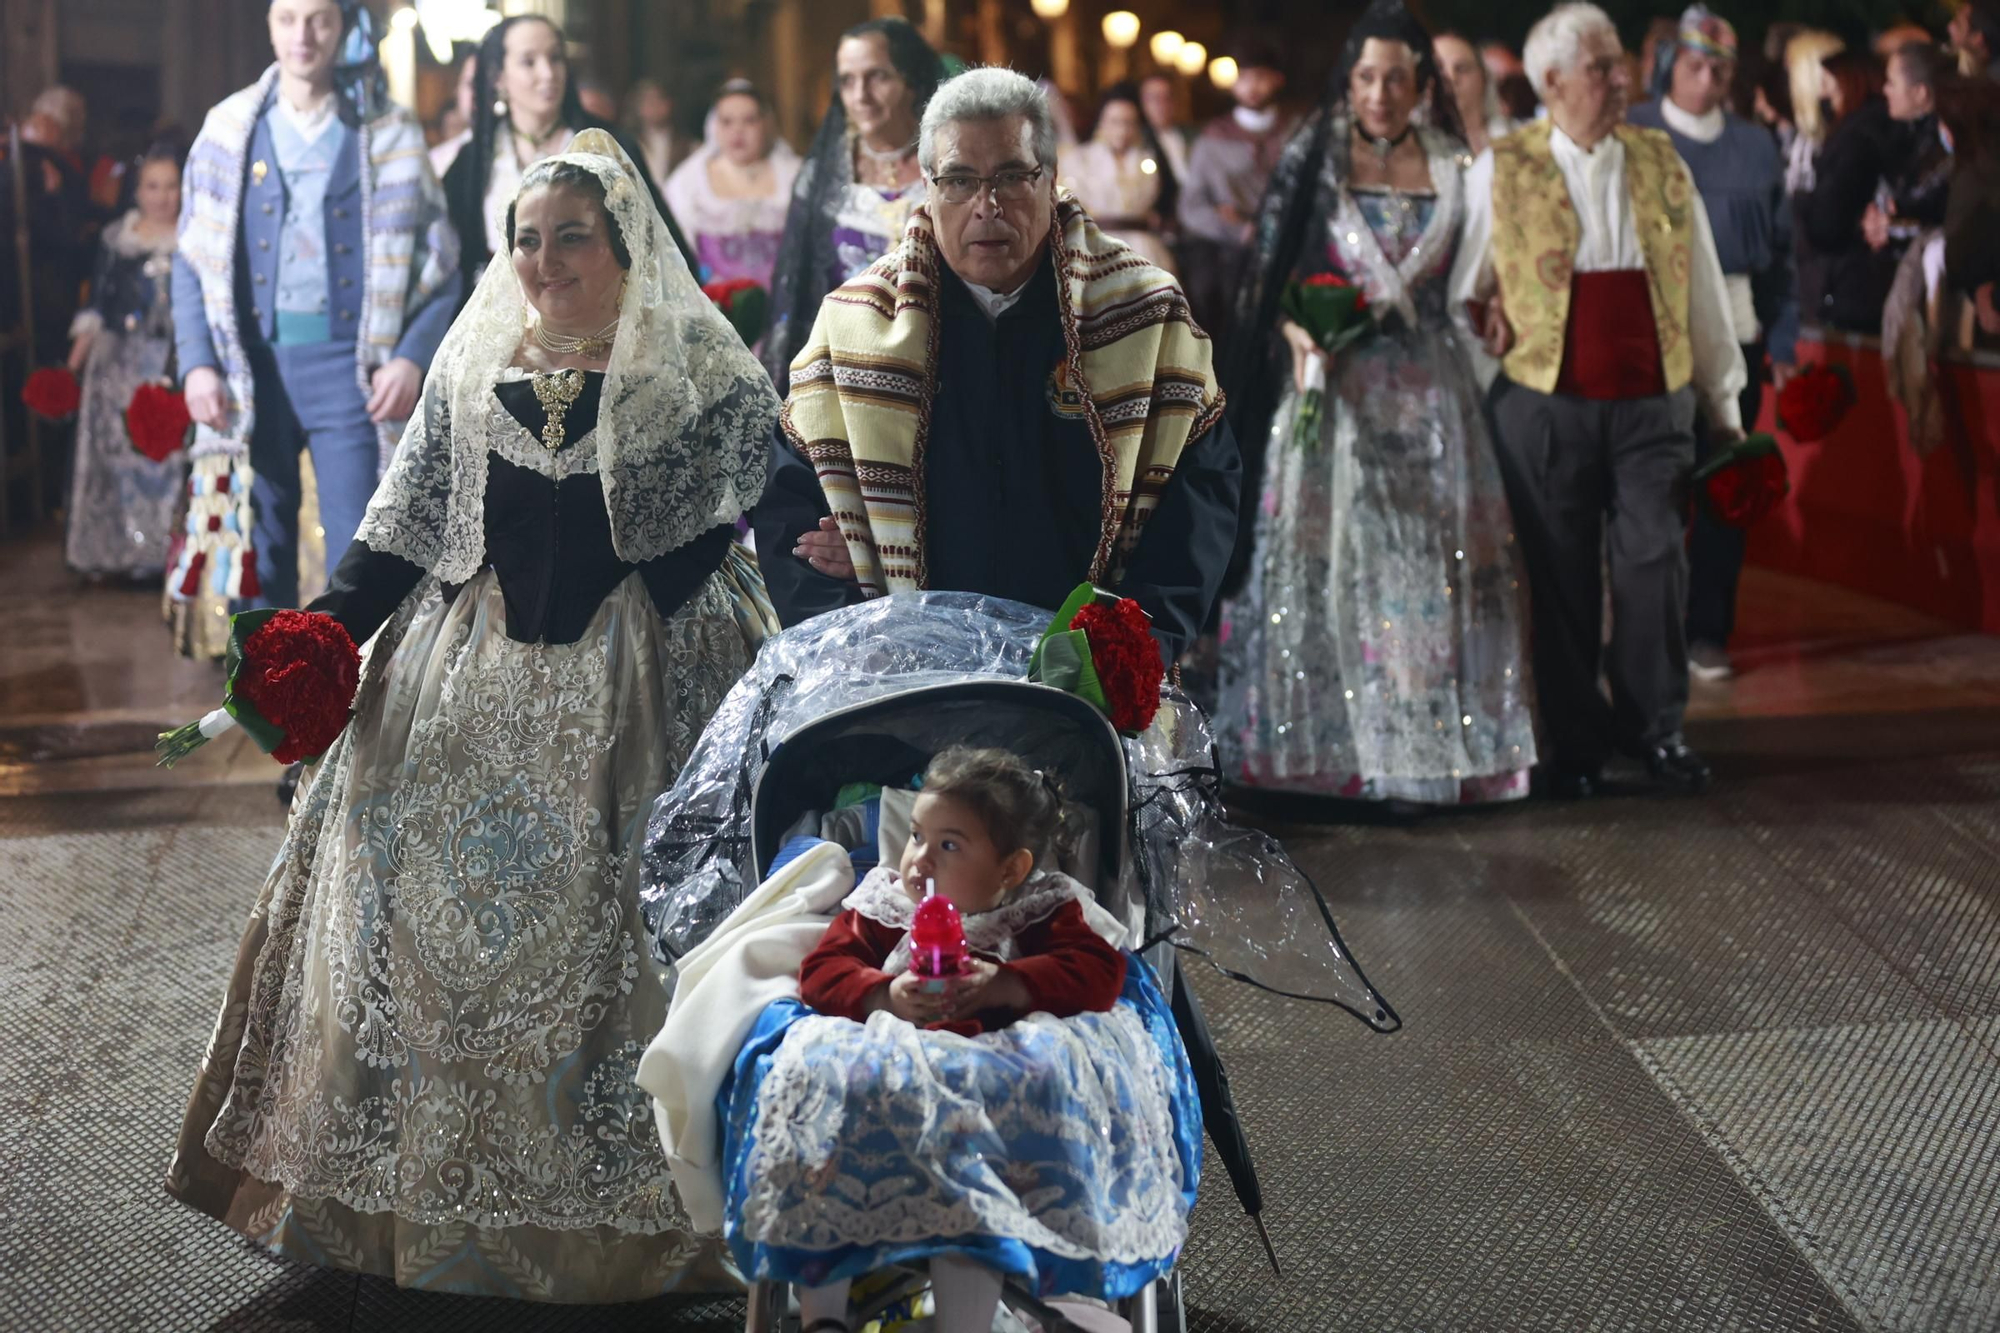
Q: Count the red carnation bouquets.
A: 8